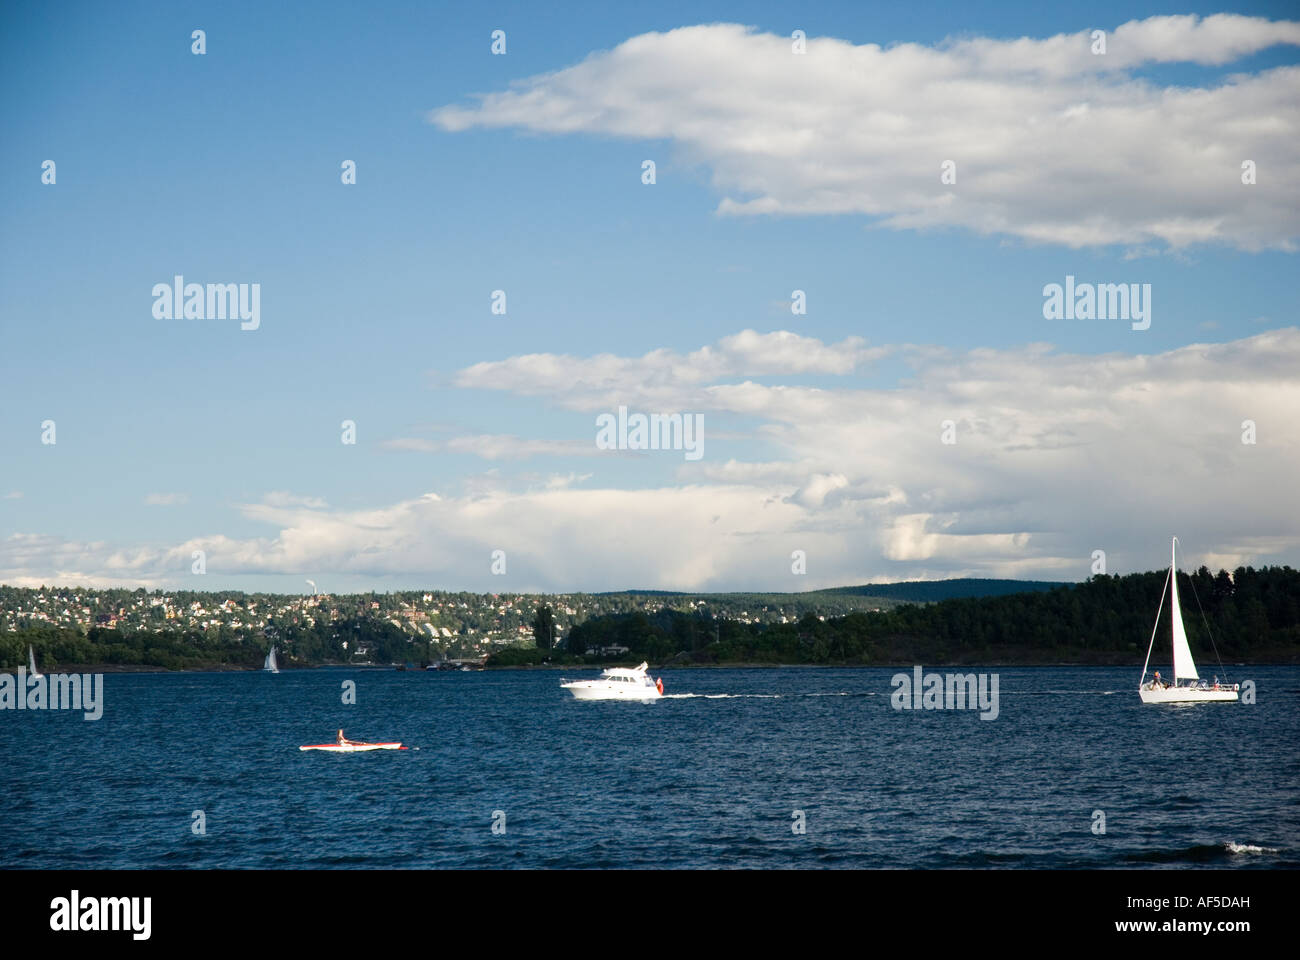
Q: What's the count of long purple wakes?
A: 0